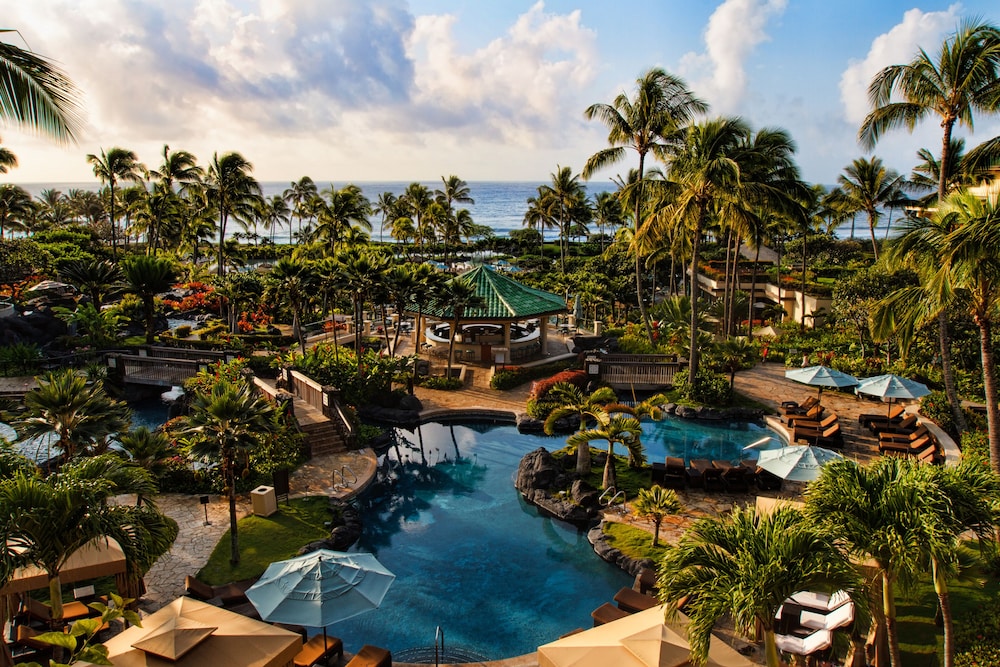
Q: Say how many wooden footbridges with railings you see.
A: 3